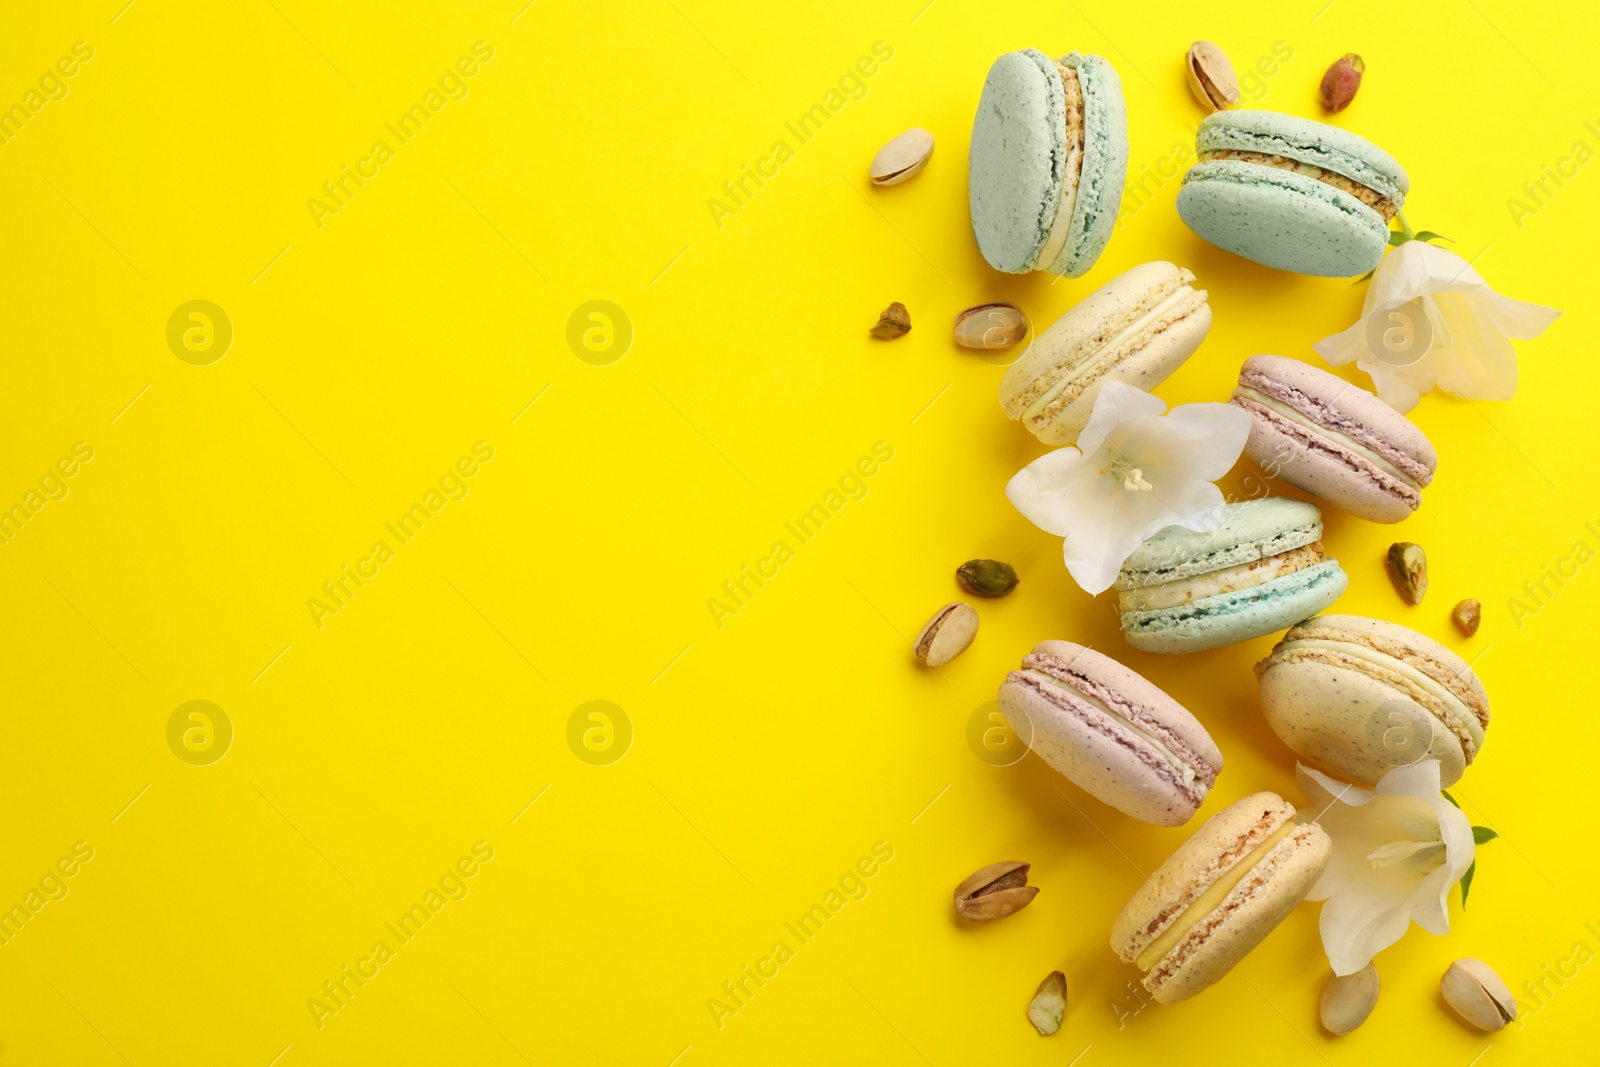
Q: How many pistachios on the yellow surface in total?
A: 13